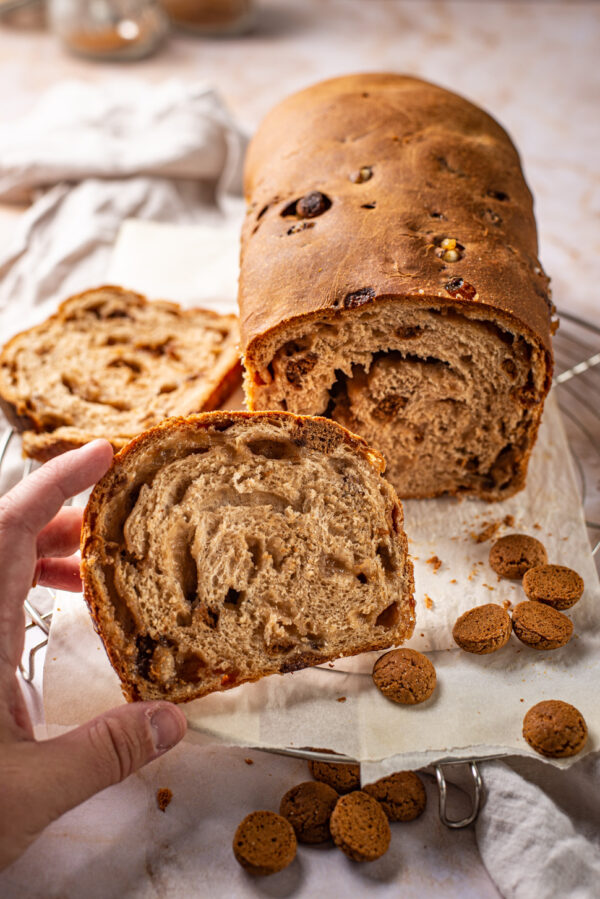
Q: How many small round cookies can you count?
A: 11